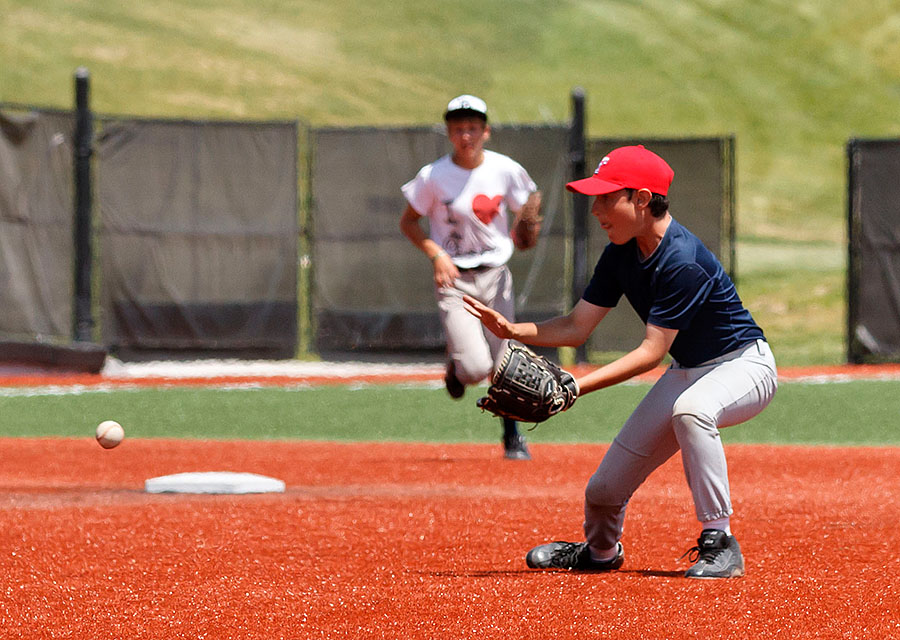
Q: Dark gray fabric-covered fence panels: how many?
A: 5